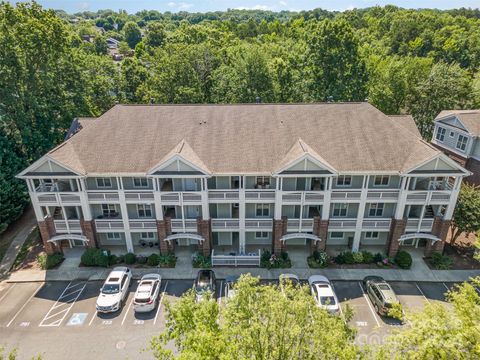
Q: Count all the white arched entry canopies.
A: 4